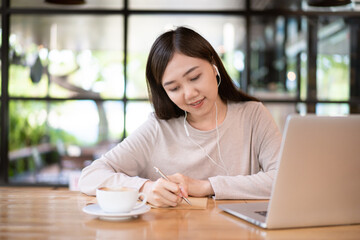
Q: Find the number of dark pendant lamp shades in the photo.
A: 2